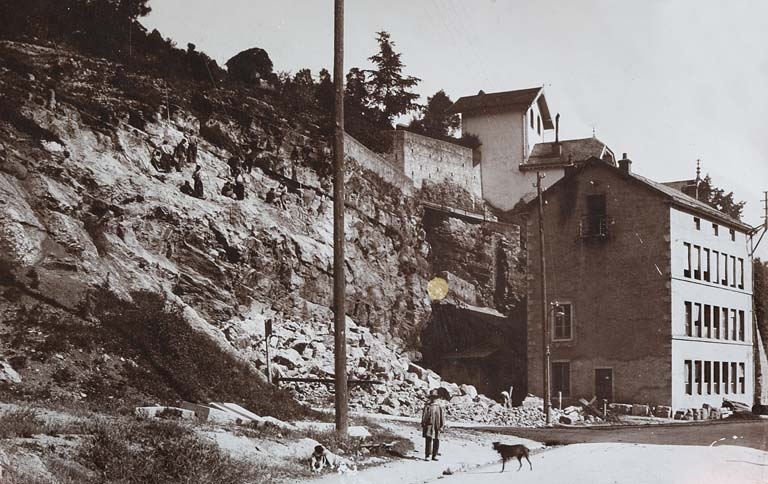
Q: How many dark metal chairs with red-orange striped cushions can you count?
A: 0